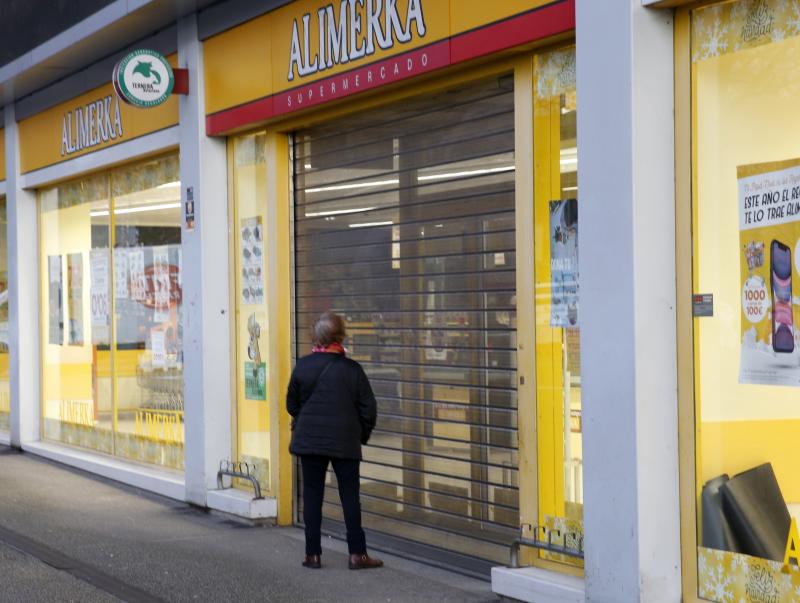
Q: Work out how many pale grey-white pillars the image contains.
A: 3